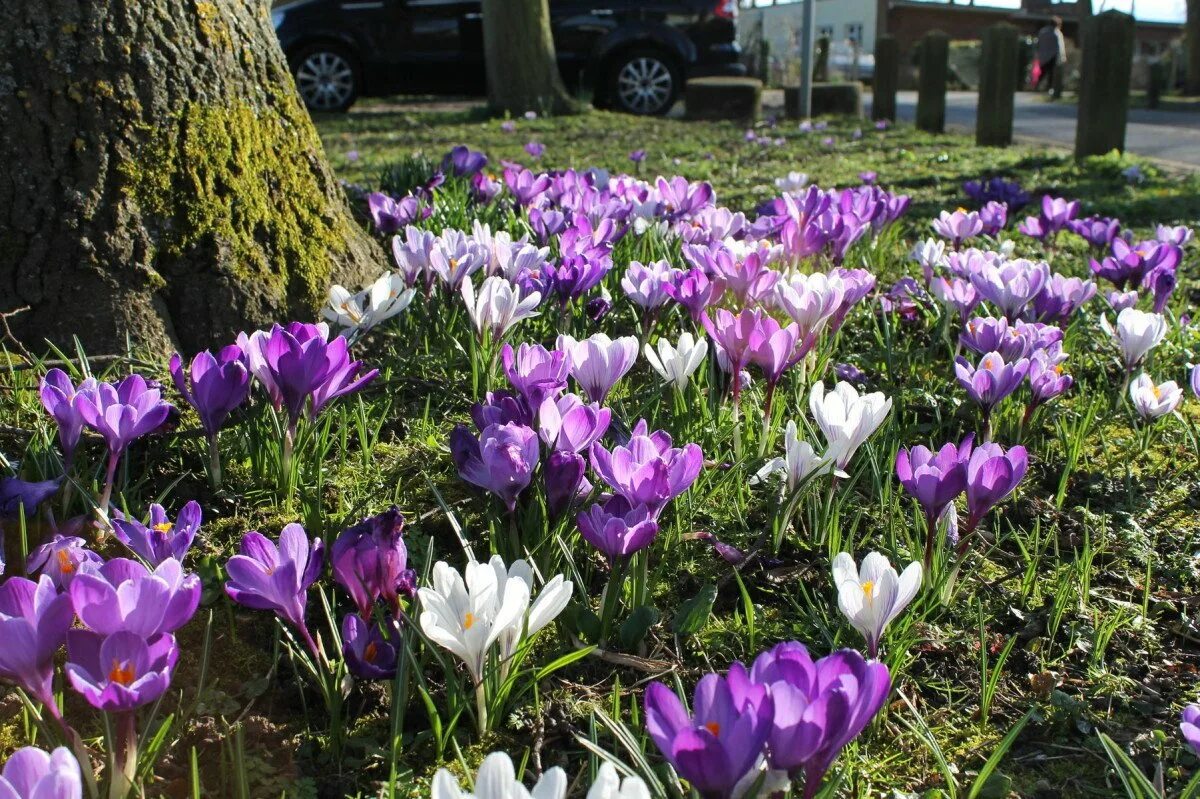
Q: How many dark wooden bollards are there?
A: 4